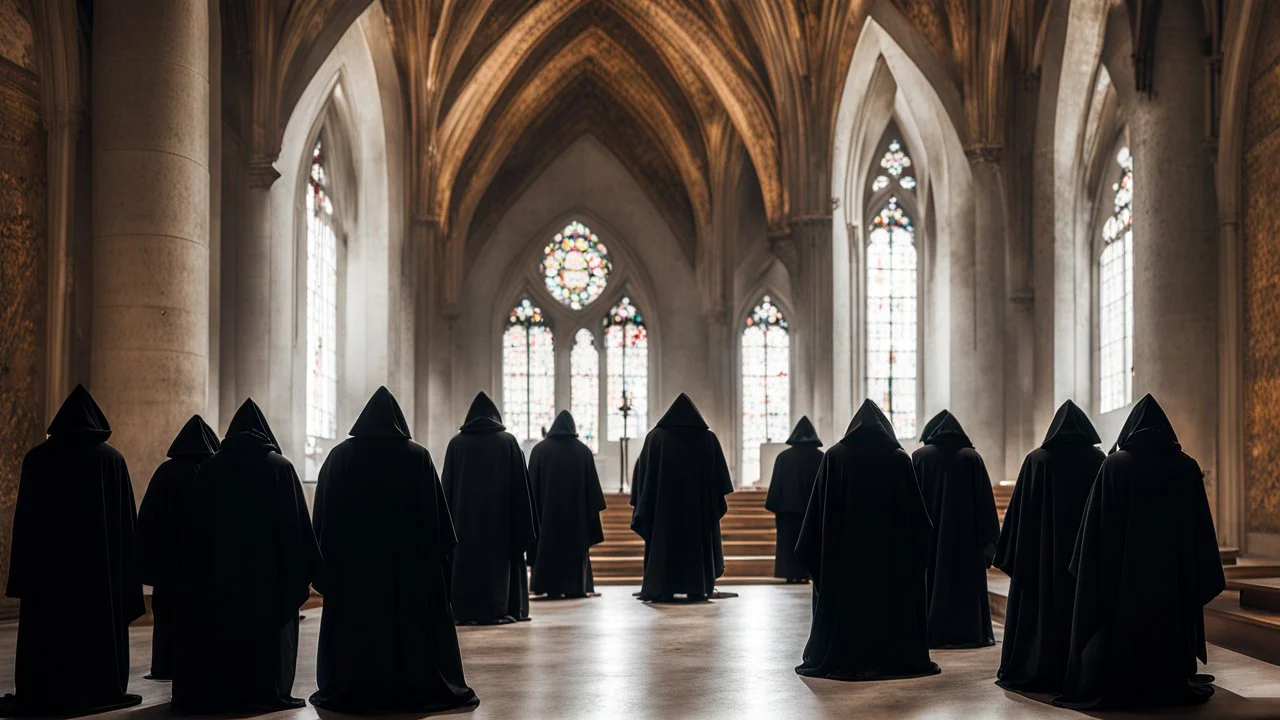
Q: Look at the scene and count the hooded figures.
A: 12